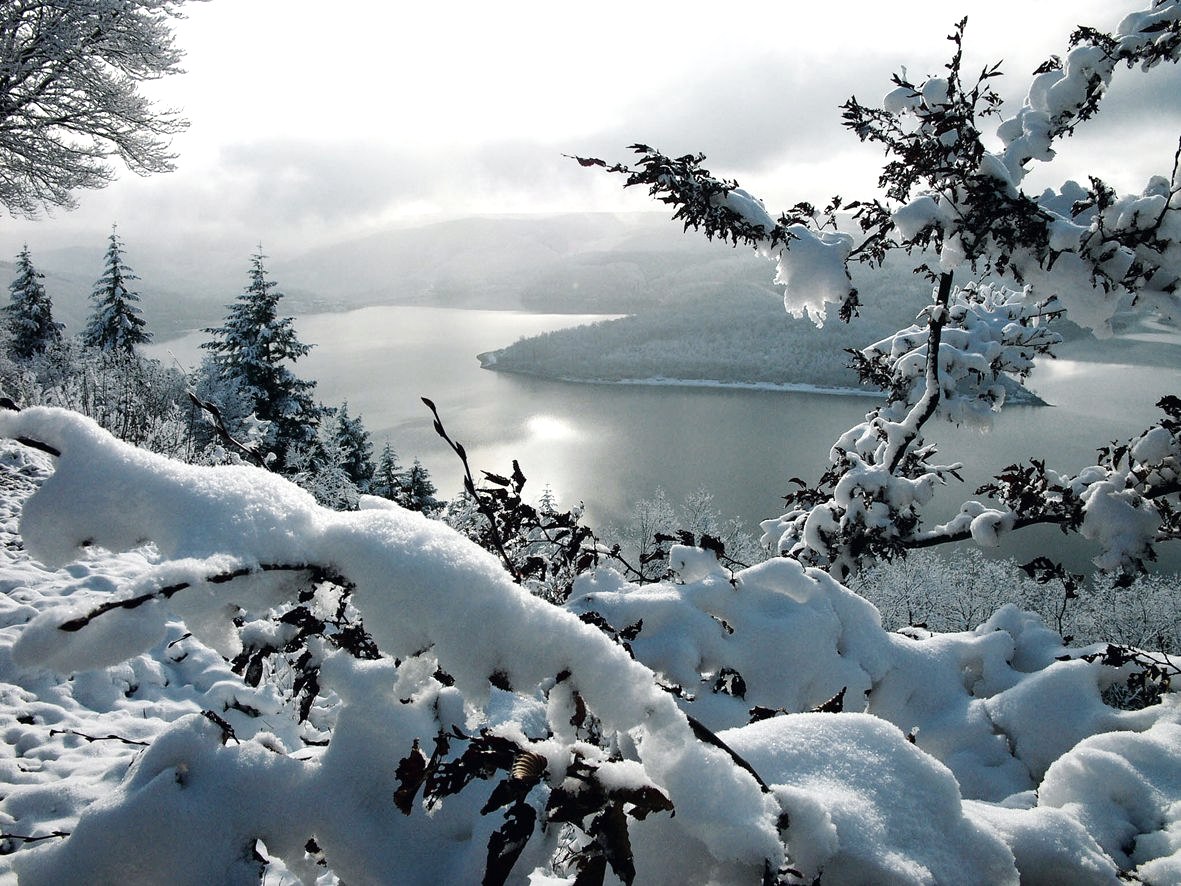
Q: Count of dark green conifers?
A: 6